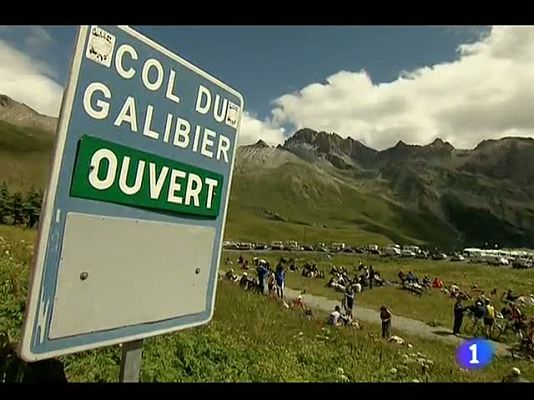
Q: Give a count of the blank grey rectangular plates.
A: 1